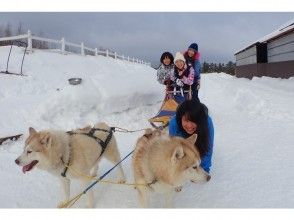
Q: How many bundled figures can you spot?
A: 4